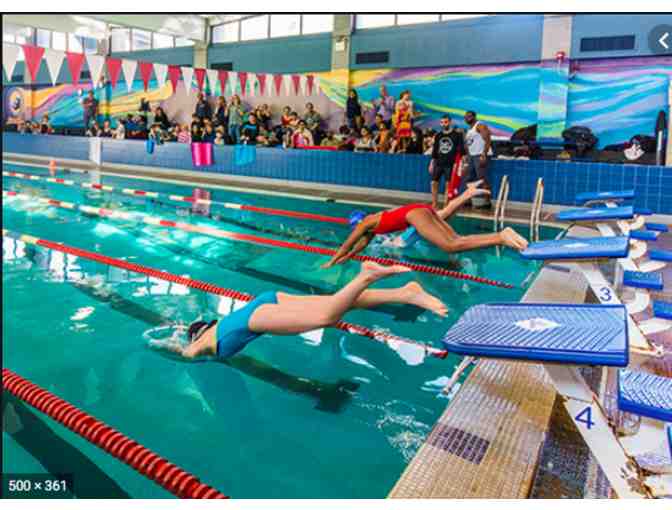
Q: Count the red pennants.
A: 12